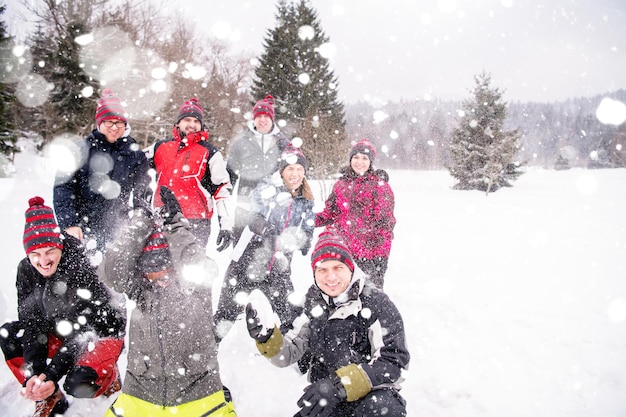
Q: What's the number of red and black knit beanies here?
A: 8